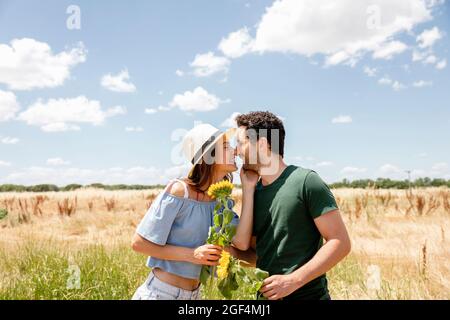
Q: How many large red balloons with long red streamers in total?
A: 0